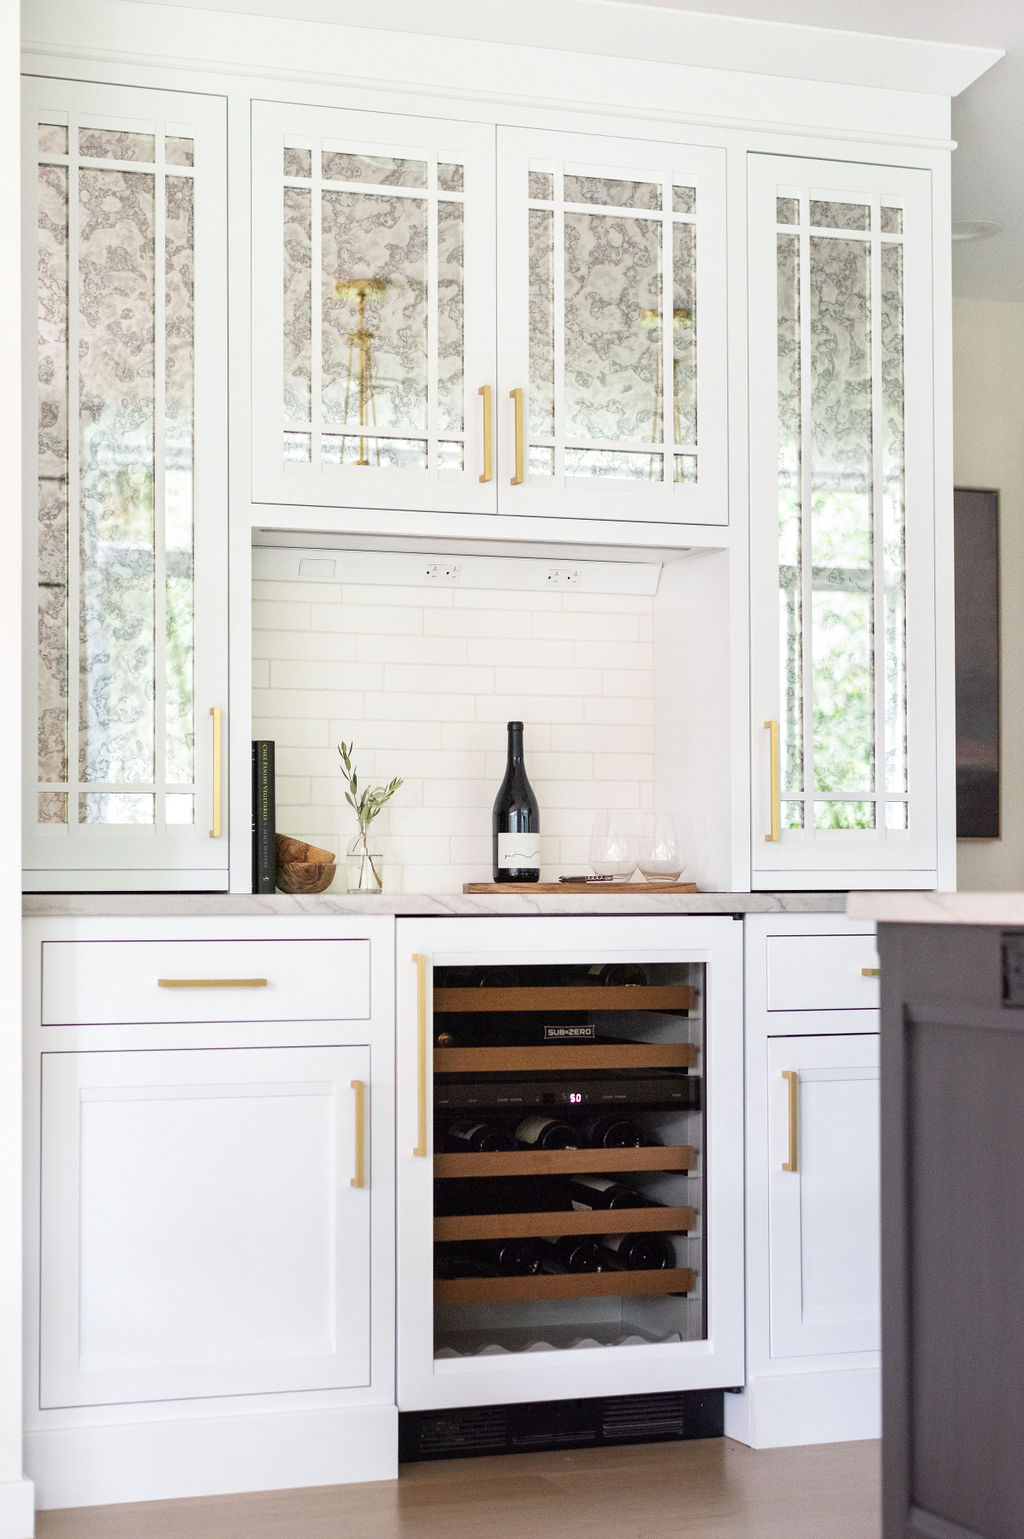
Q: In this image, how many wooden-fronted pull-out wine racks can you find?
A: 5